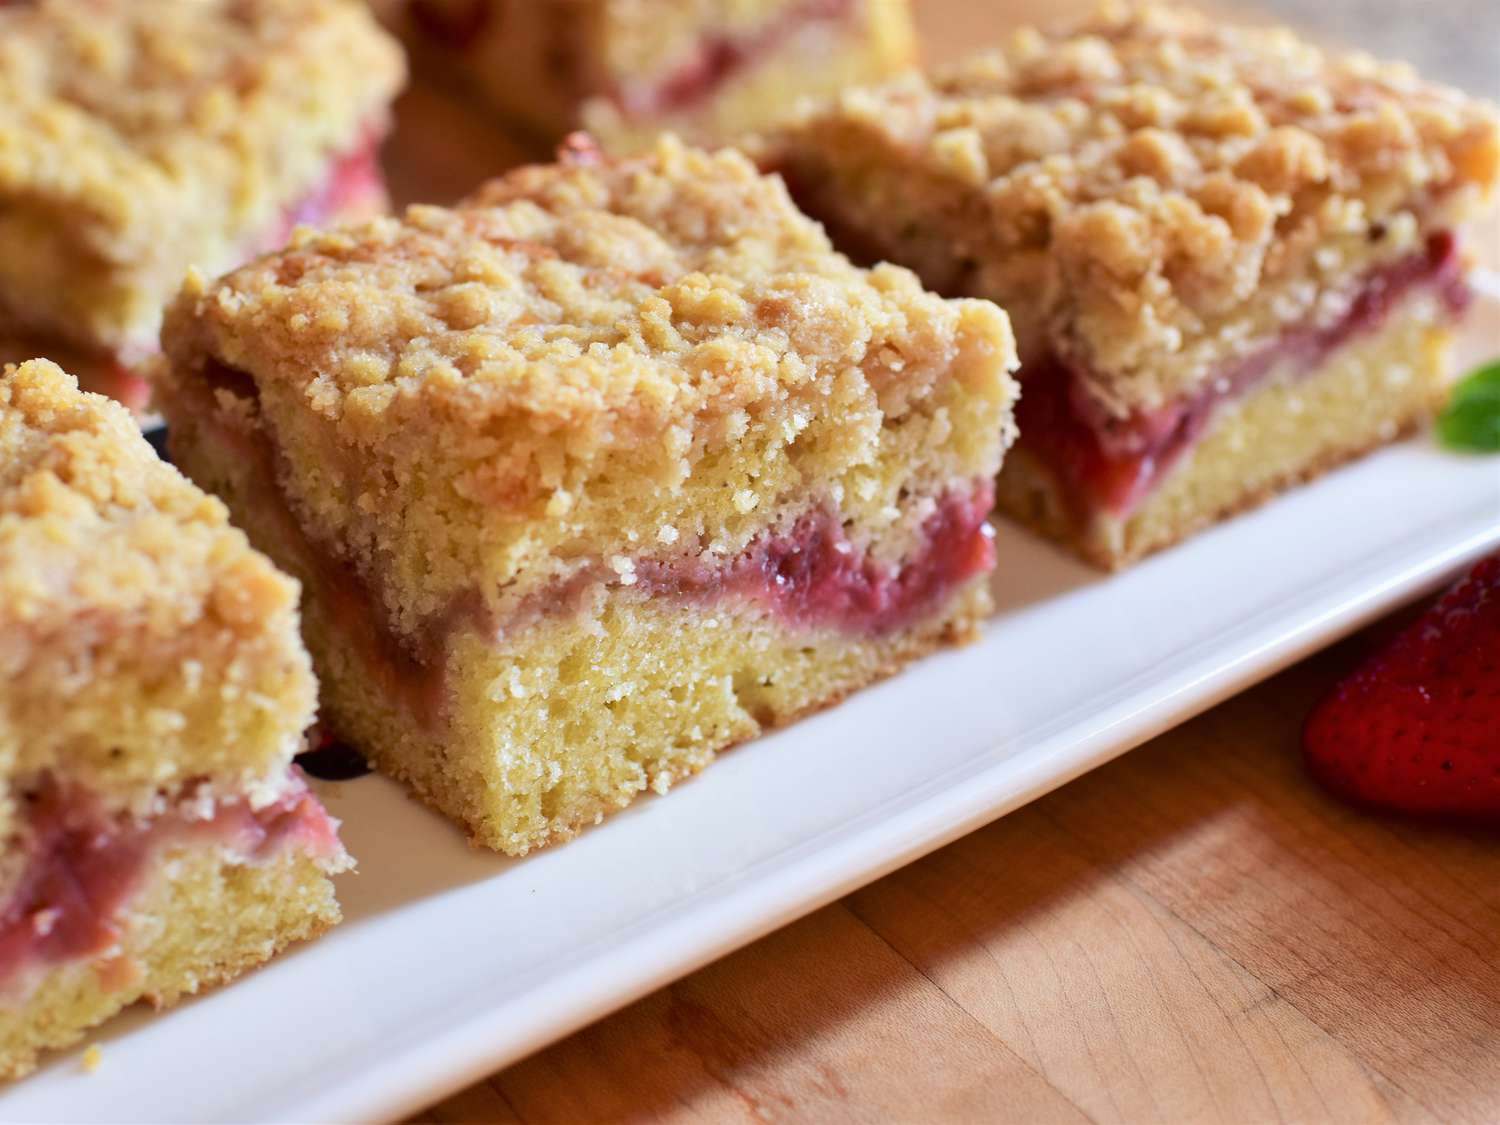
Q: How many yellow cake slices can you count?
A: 5